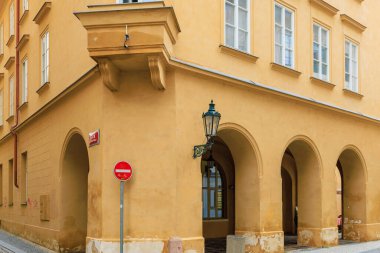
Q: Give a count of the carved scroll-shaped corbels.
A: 2